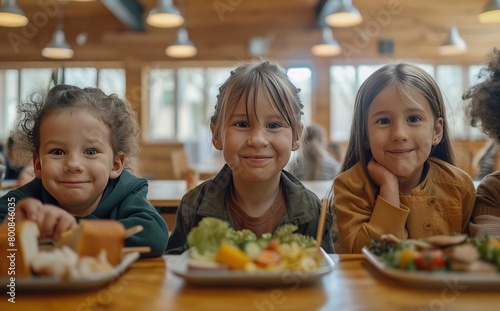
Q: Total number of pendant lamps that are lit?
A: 8